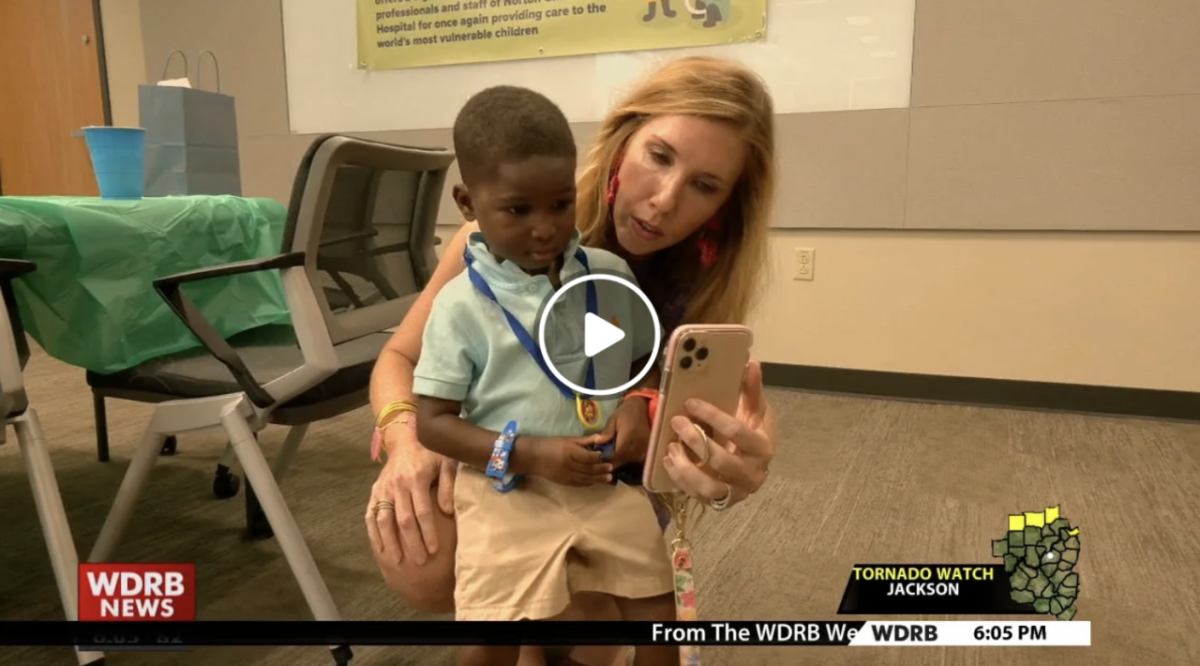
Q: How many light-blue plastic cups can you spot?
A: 1